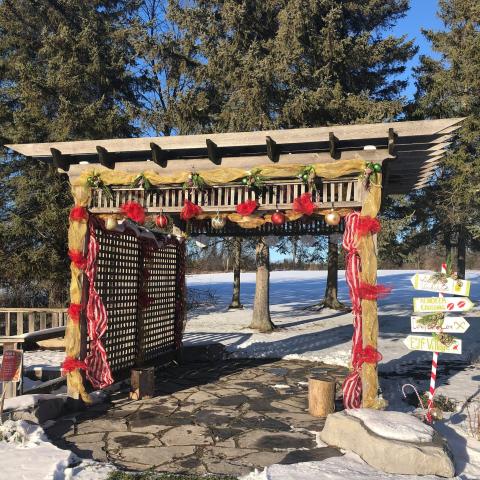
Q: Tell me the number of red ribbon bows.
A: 11